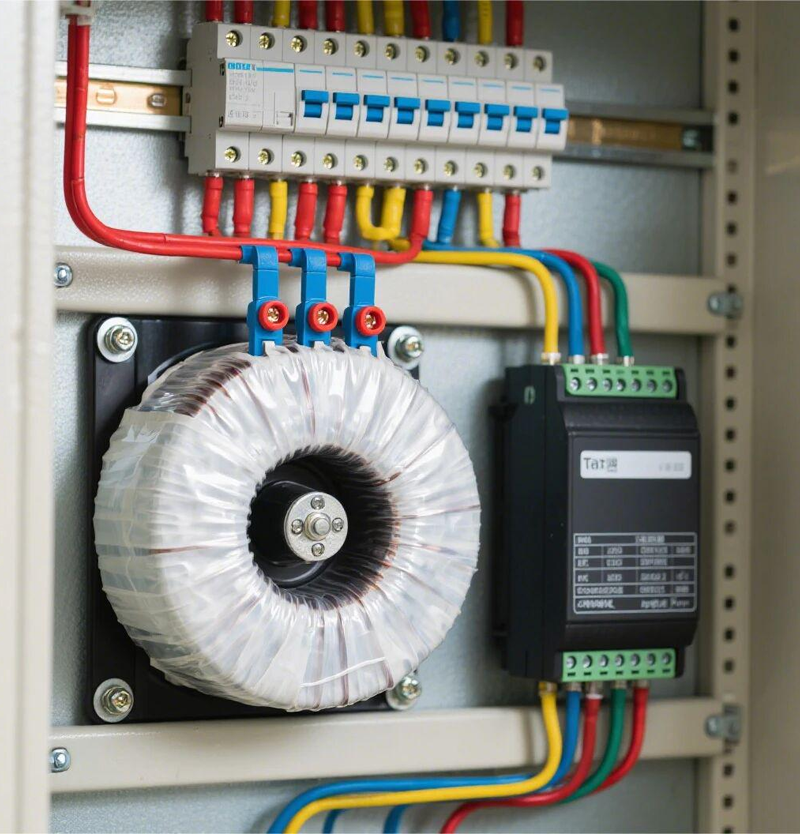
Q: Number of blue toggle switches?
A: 9